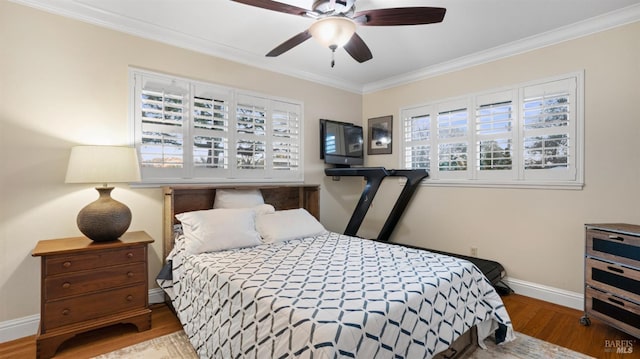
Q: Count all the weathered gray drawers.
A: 3